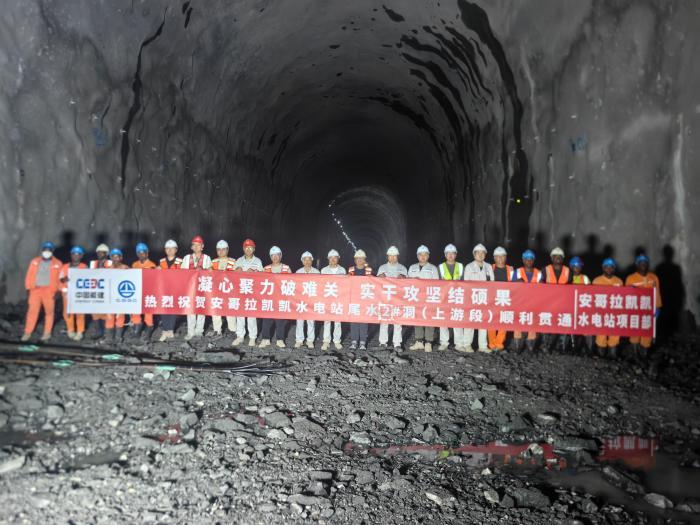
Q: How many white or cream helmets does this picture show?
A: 13